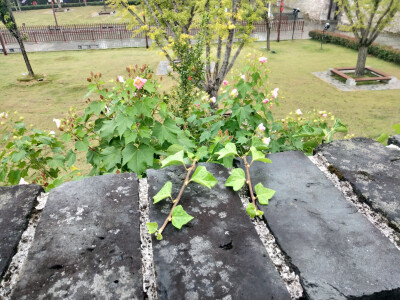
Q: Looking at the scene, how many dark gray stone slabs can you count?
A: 5